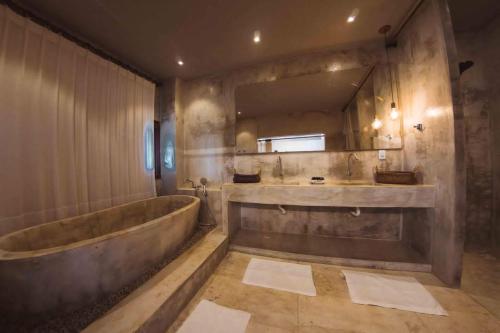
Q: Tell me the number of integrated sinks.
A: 2